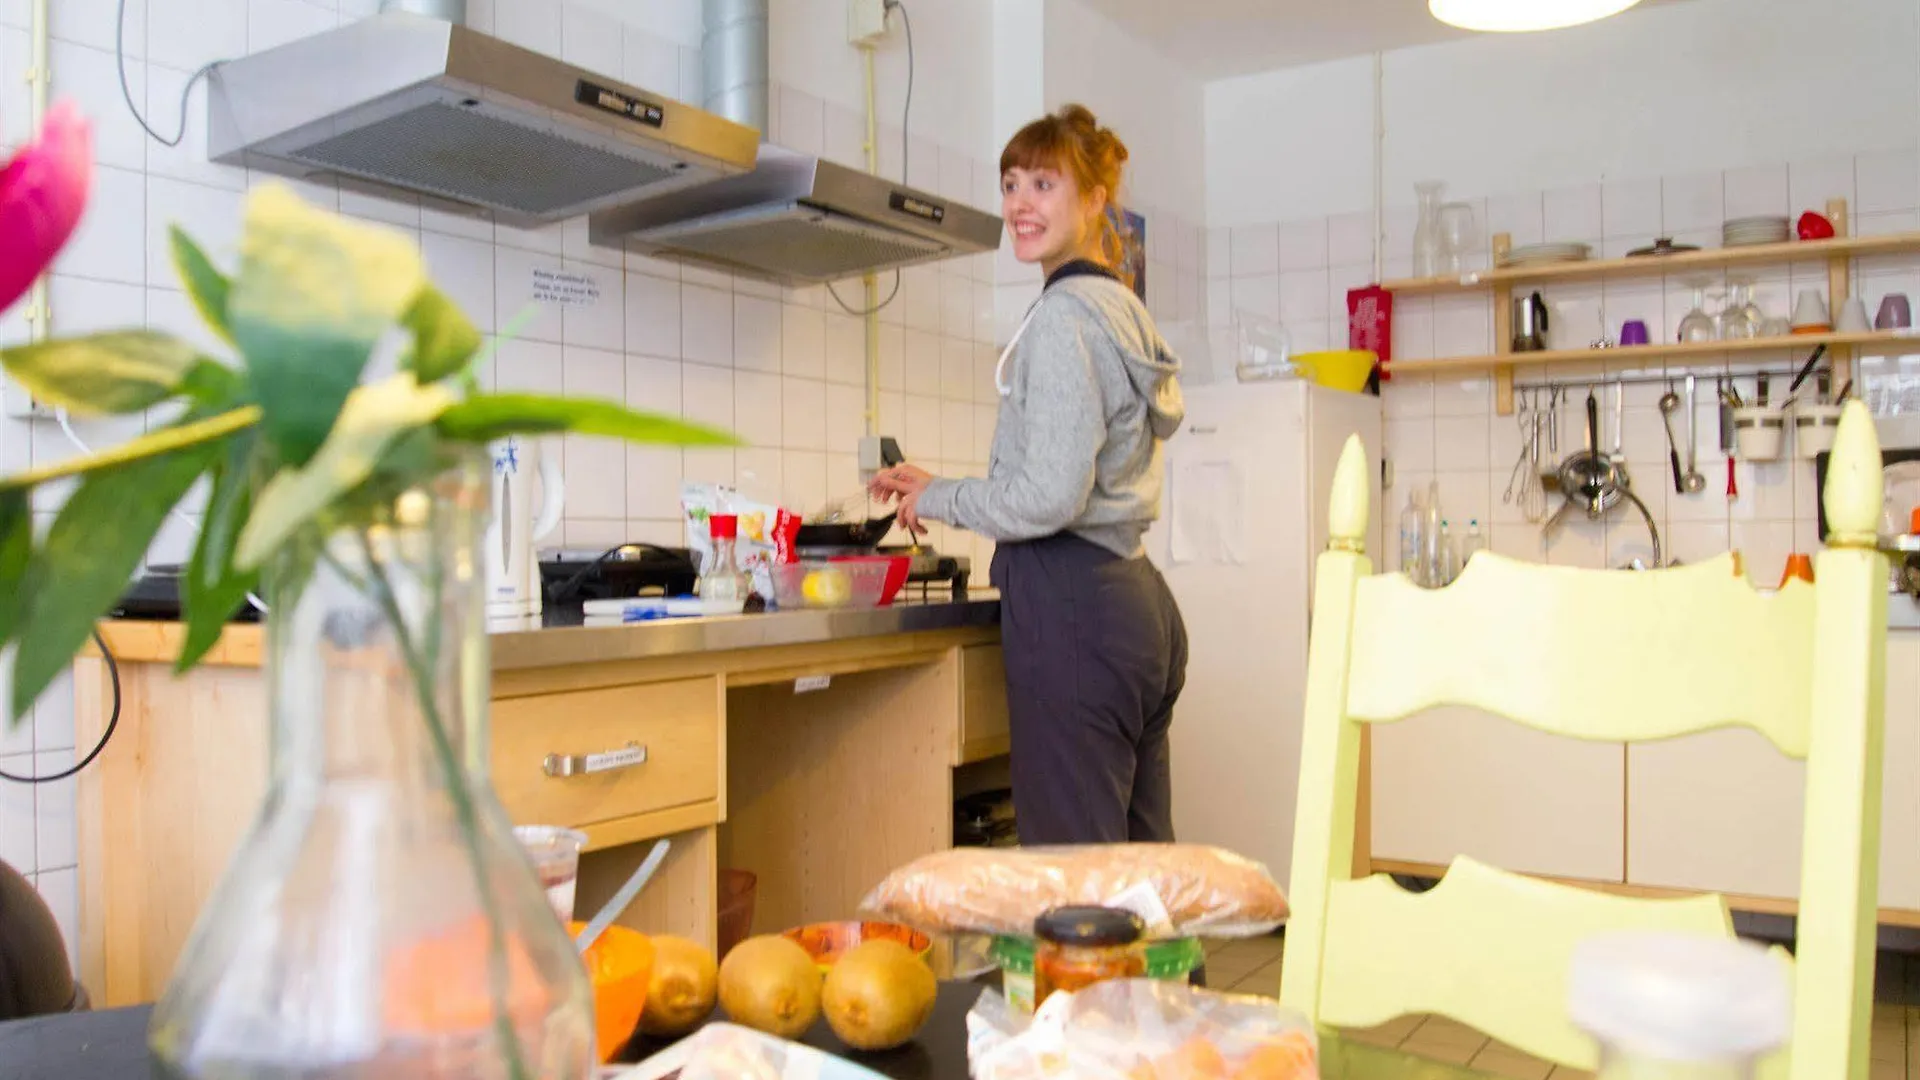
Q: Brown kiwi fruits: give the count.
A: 3